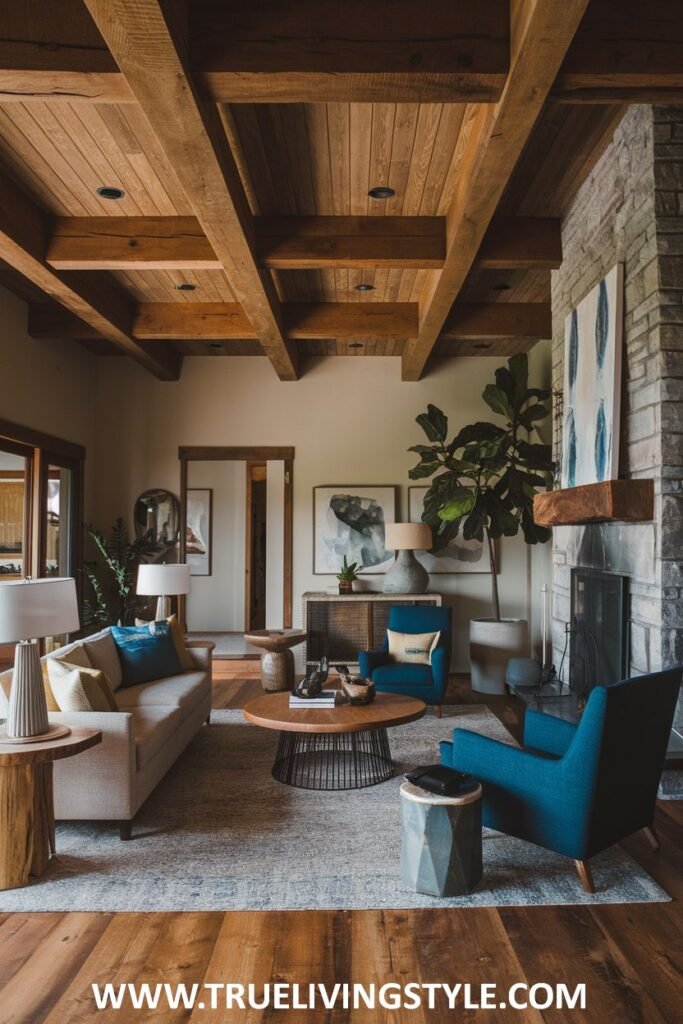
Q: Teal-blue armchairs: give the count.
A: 2